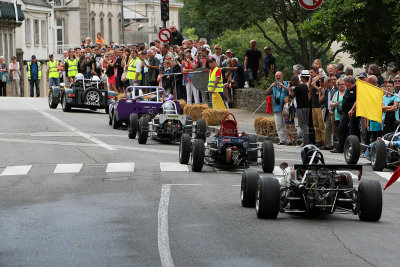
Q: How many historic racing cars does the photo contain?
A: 6